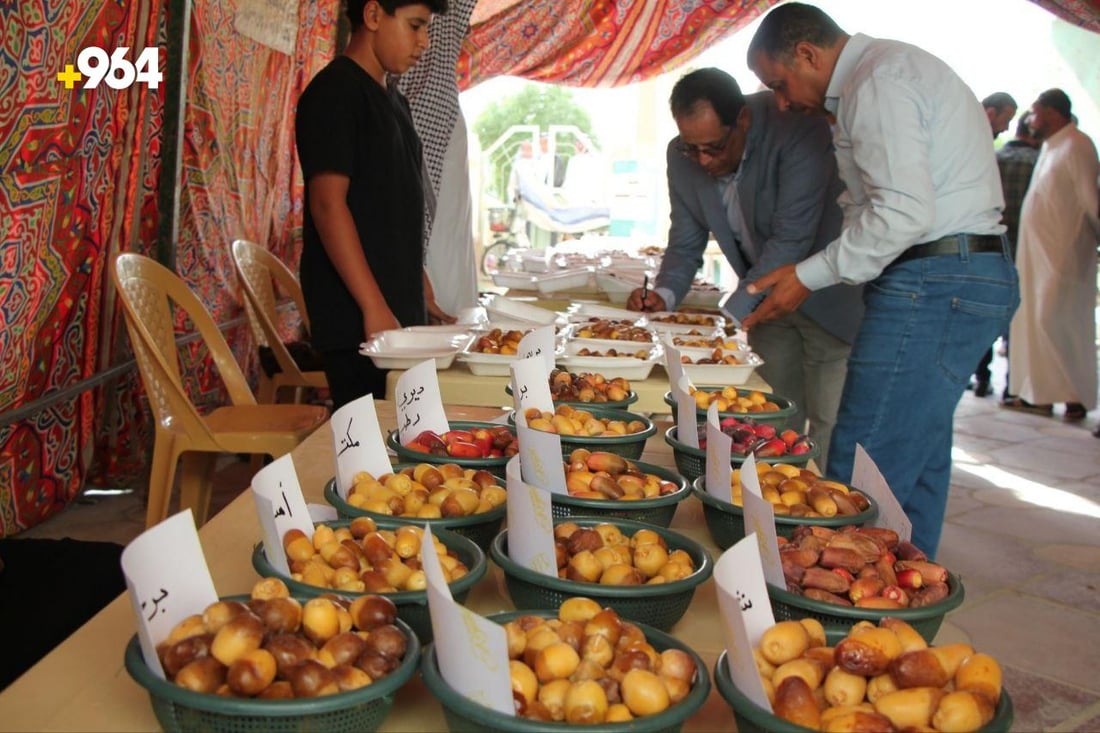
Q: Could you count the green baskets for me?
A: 14